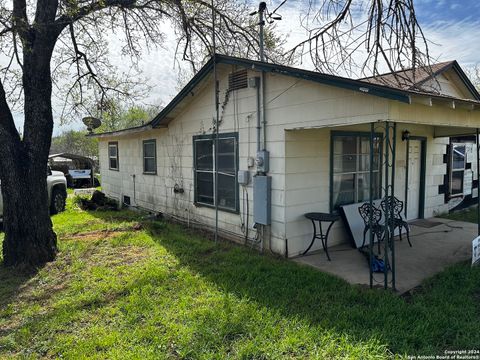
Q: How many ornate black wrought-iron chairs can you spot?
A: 2